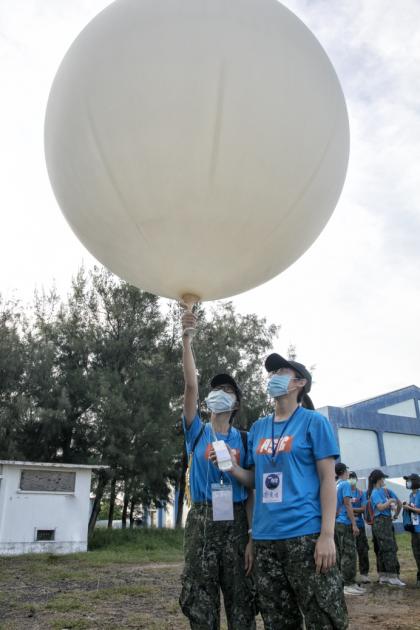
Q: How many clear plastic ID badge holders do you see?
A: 2